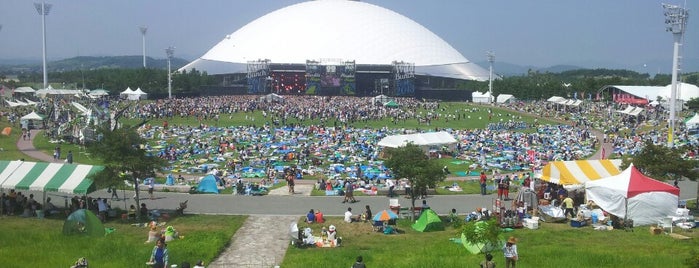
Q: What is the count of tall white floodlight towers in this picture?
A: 5